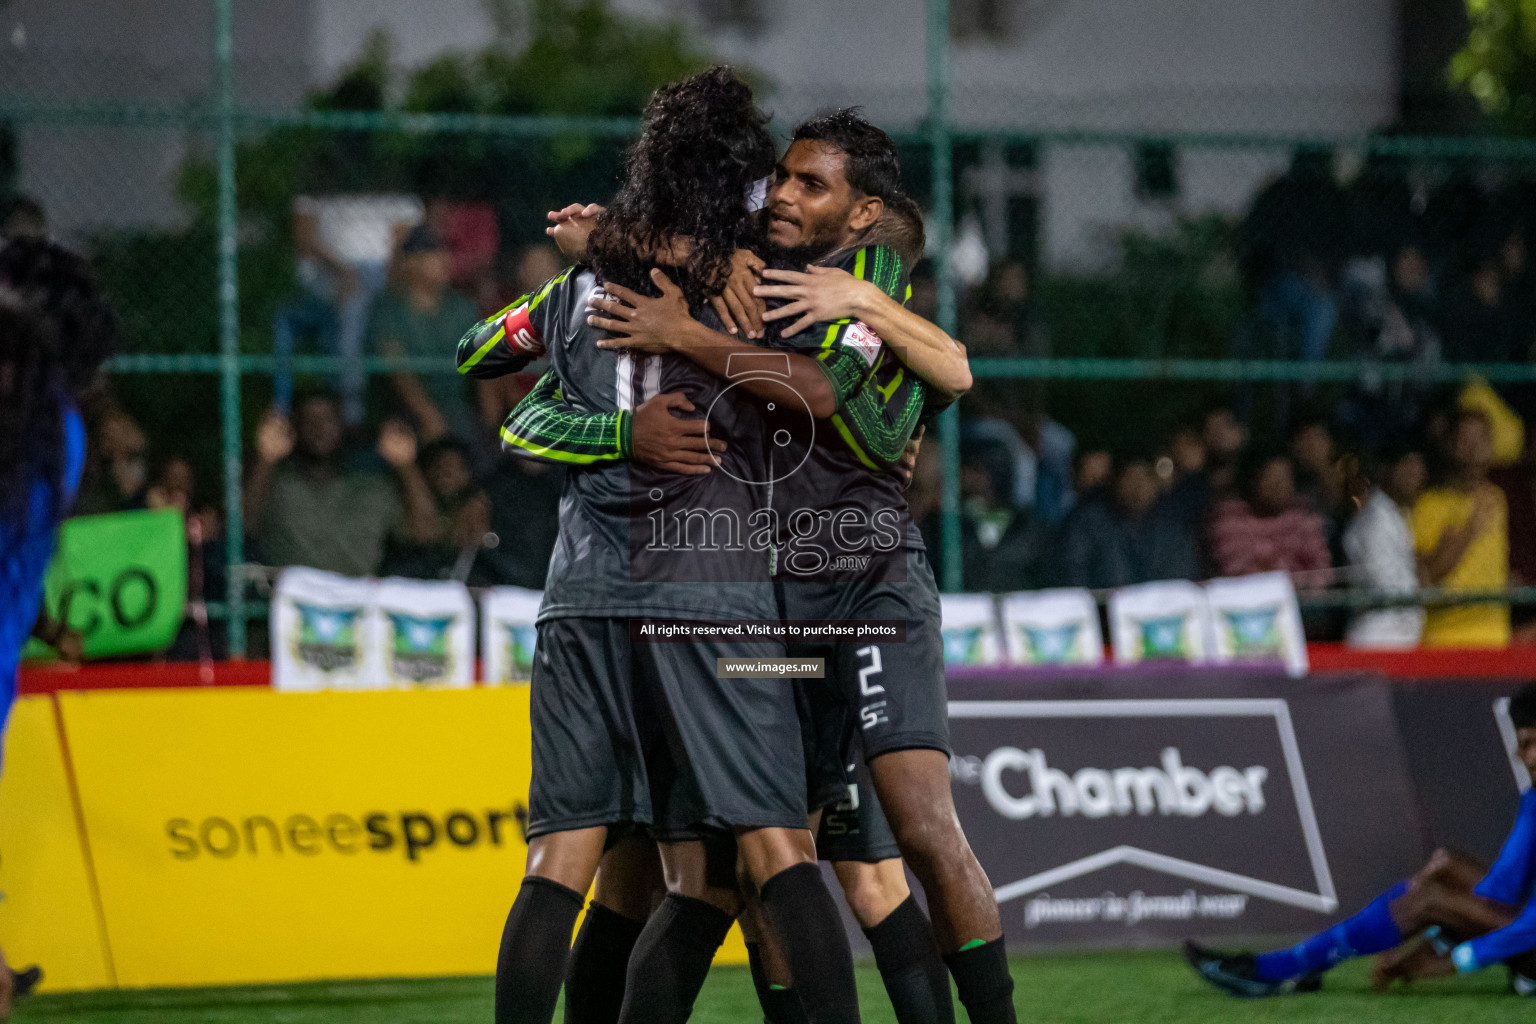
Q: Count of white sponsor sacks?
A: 7